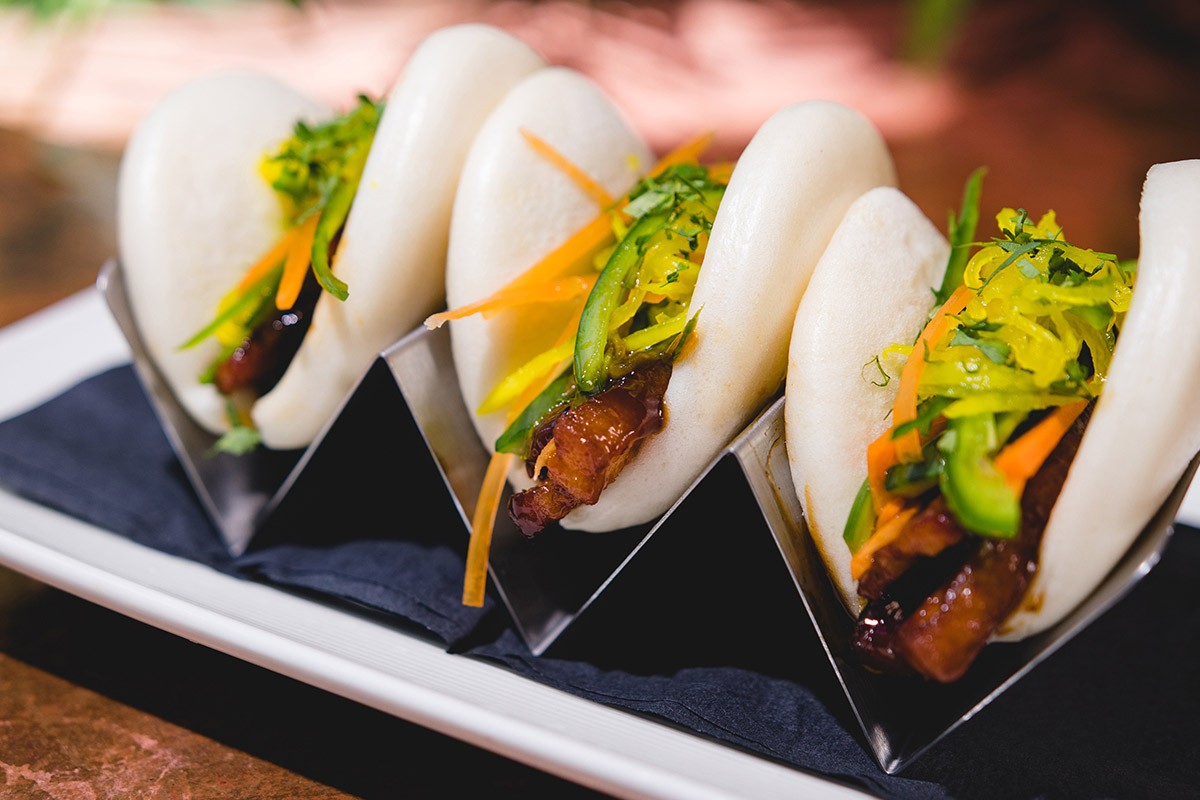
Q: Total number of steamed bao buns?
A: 3